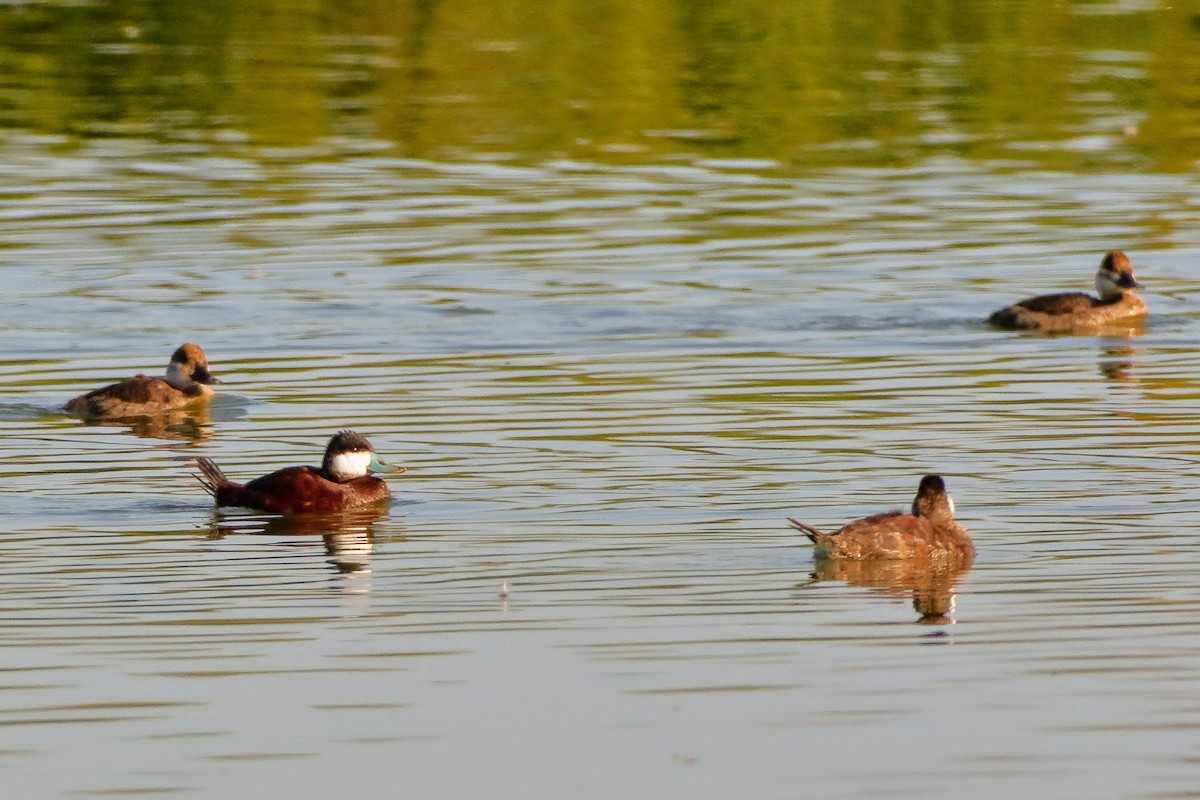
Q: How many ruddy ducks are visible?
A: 4